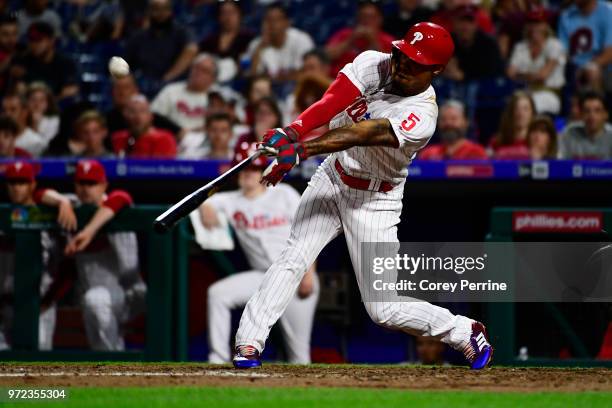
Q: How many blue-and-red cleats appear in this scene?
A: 2